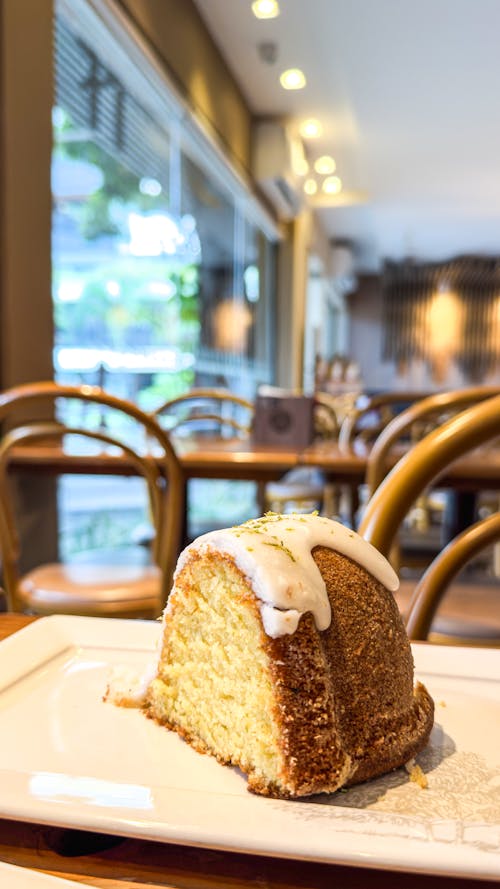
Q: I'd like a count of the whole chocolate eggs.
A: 0